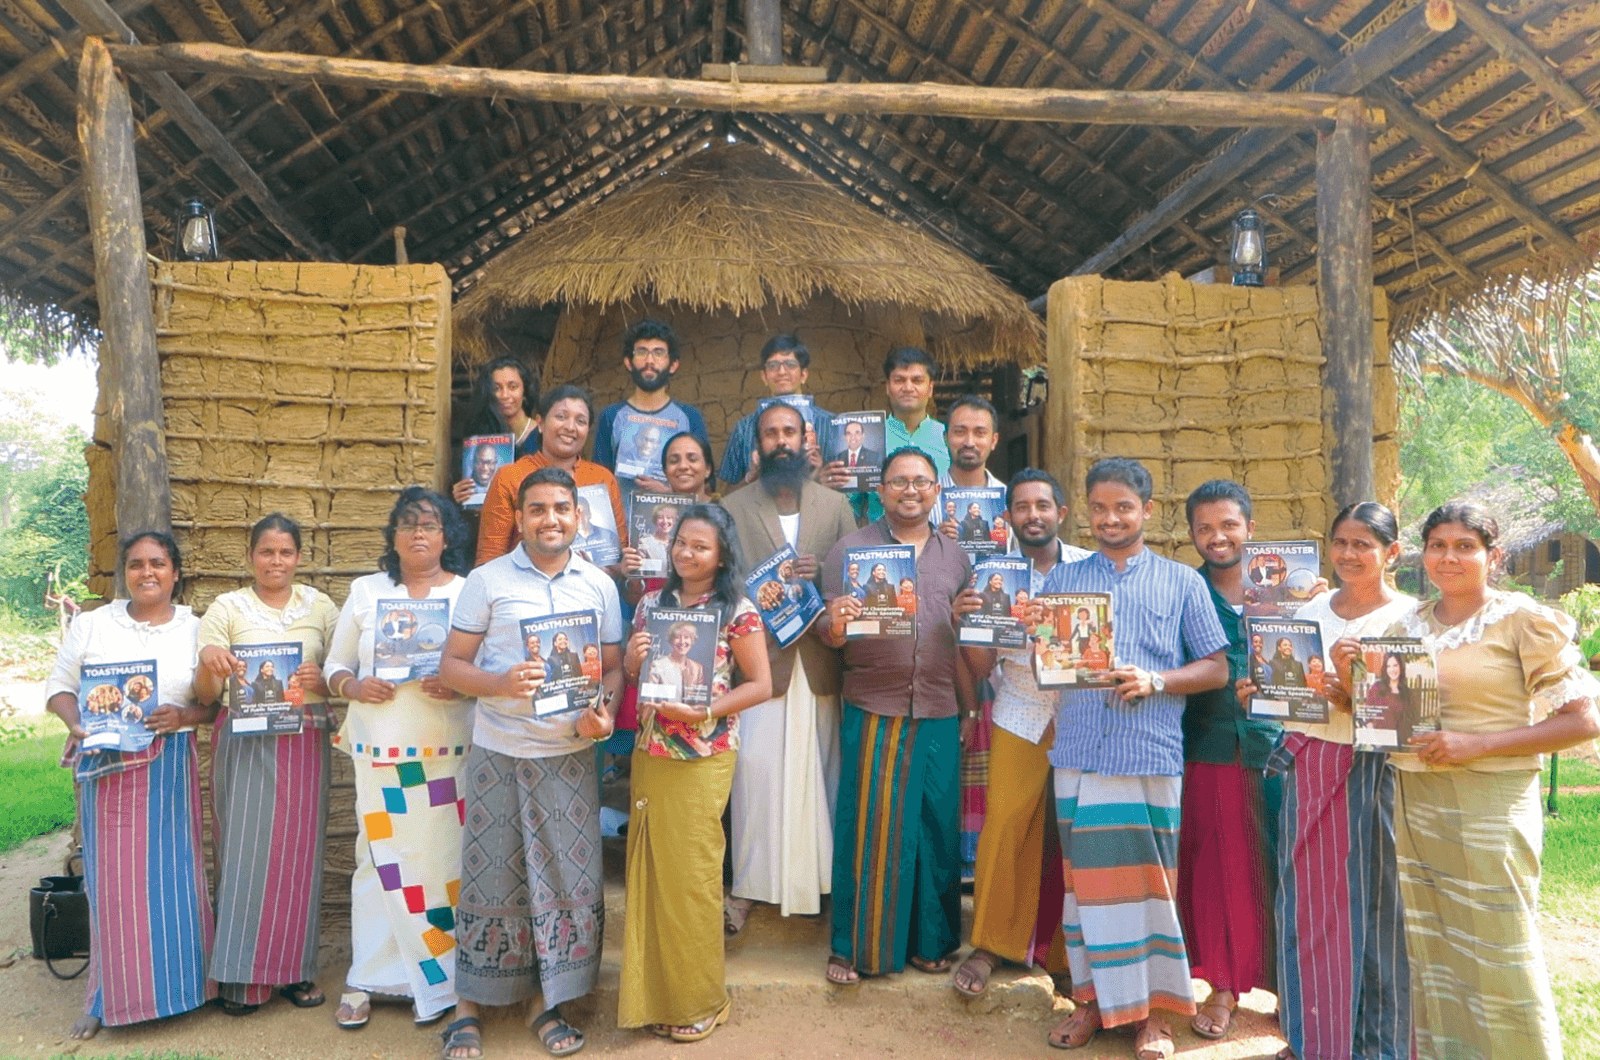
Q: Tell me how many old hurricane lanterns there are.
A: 2